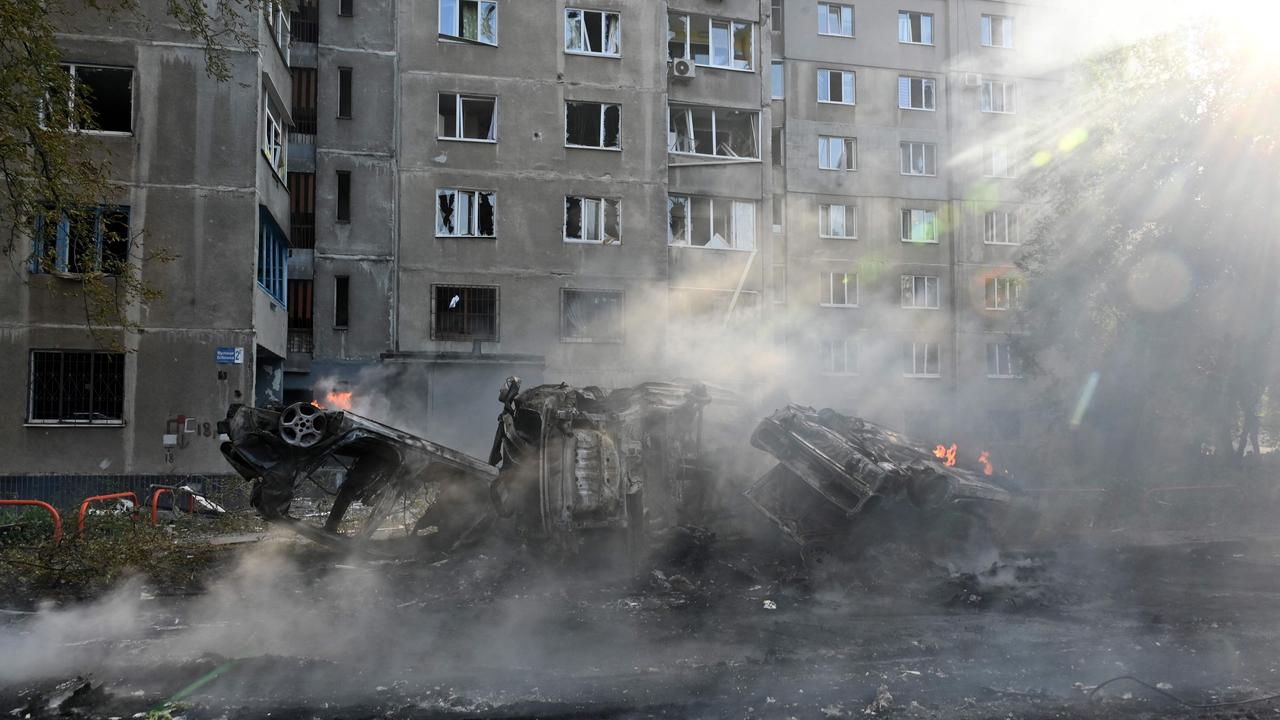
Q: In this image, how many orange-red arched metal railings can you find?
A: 3